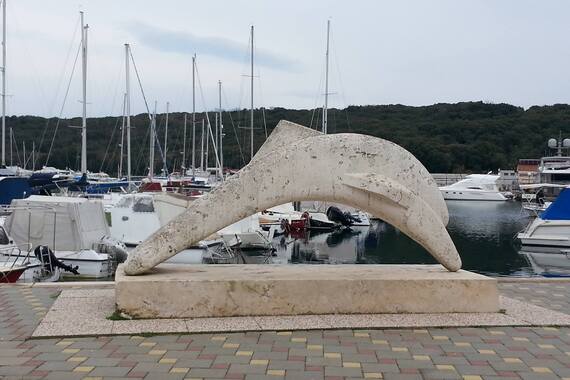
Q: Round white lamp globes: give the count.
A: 2